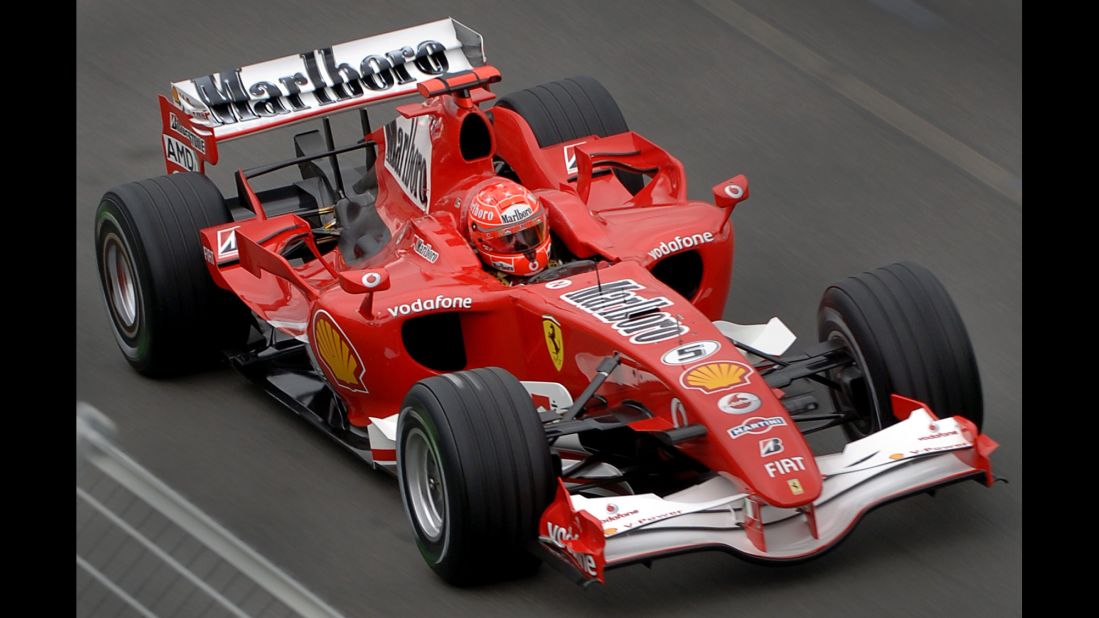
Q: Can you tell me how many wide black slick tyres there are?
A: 4